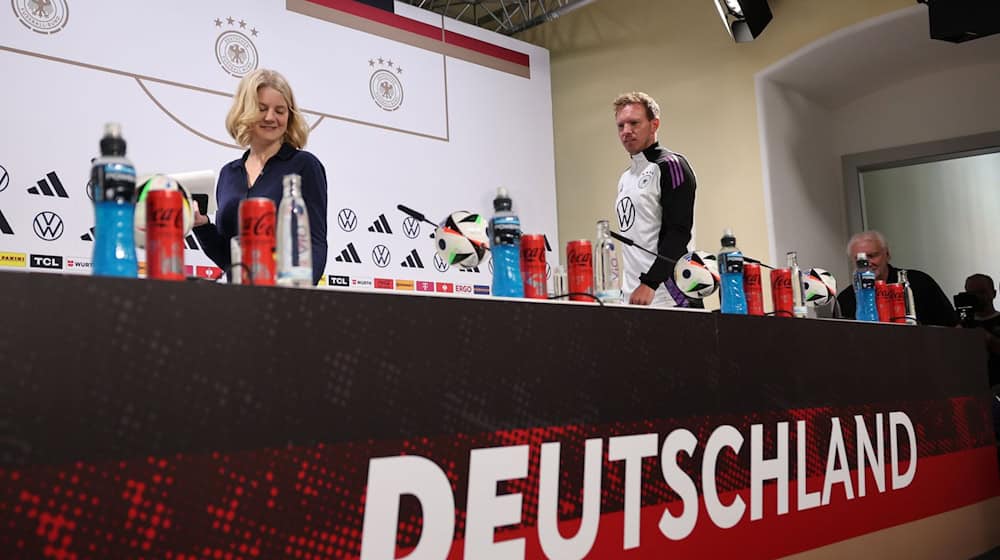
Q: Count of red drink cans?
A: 8